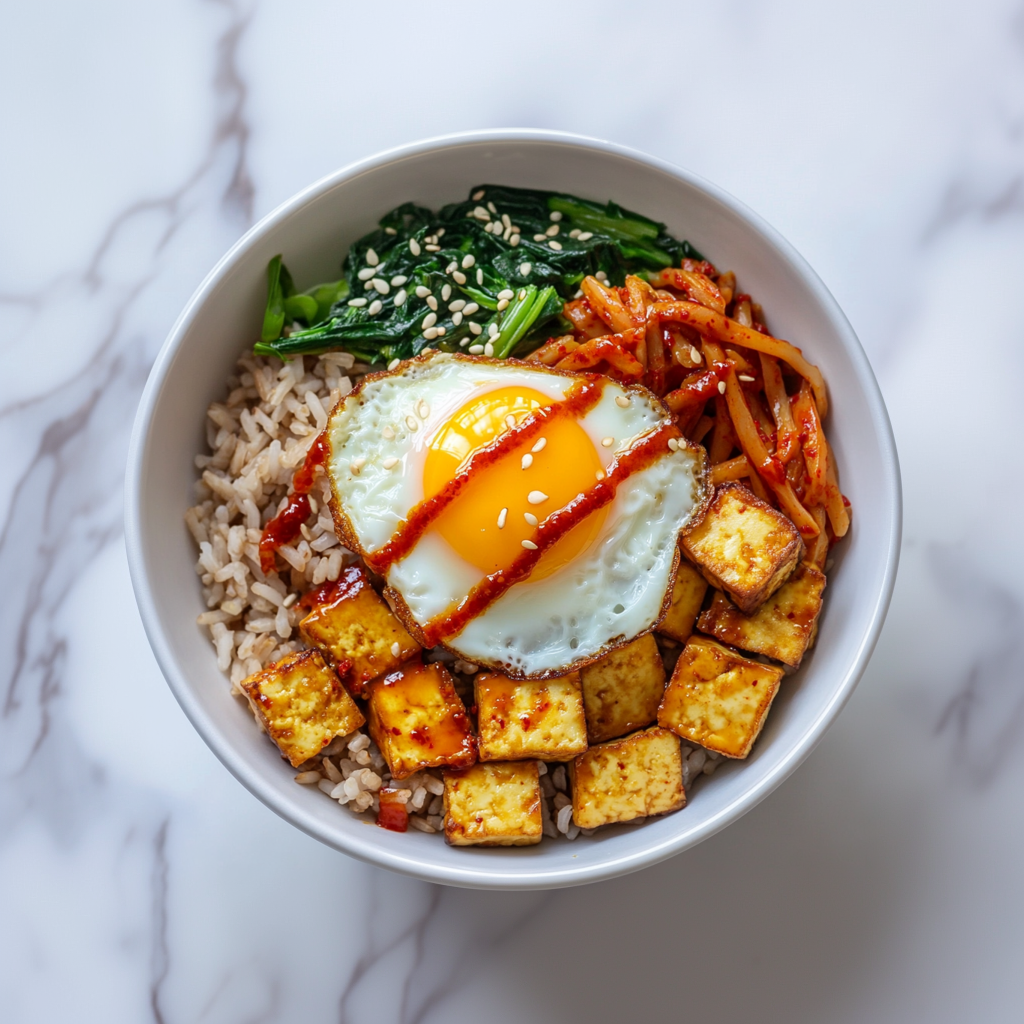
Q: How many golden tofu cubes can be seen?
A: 11